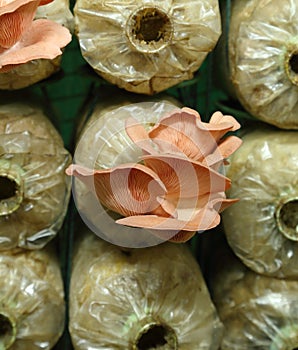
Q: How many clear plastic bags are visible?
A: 9